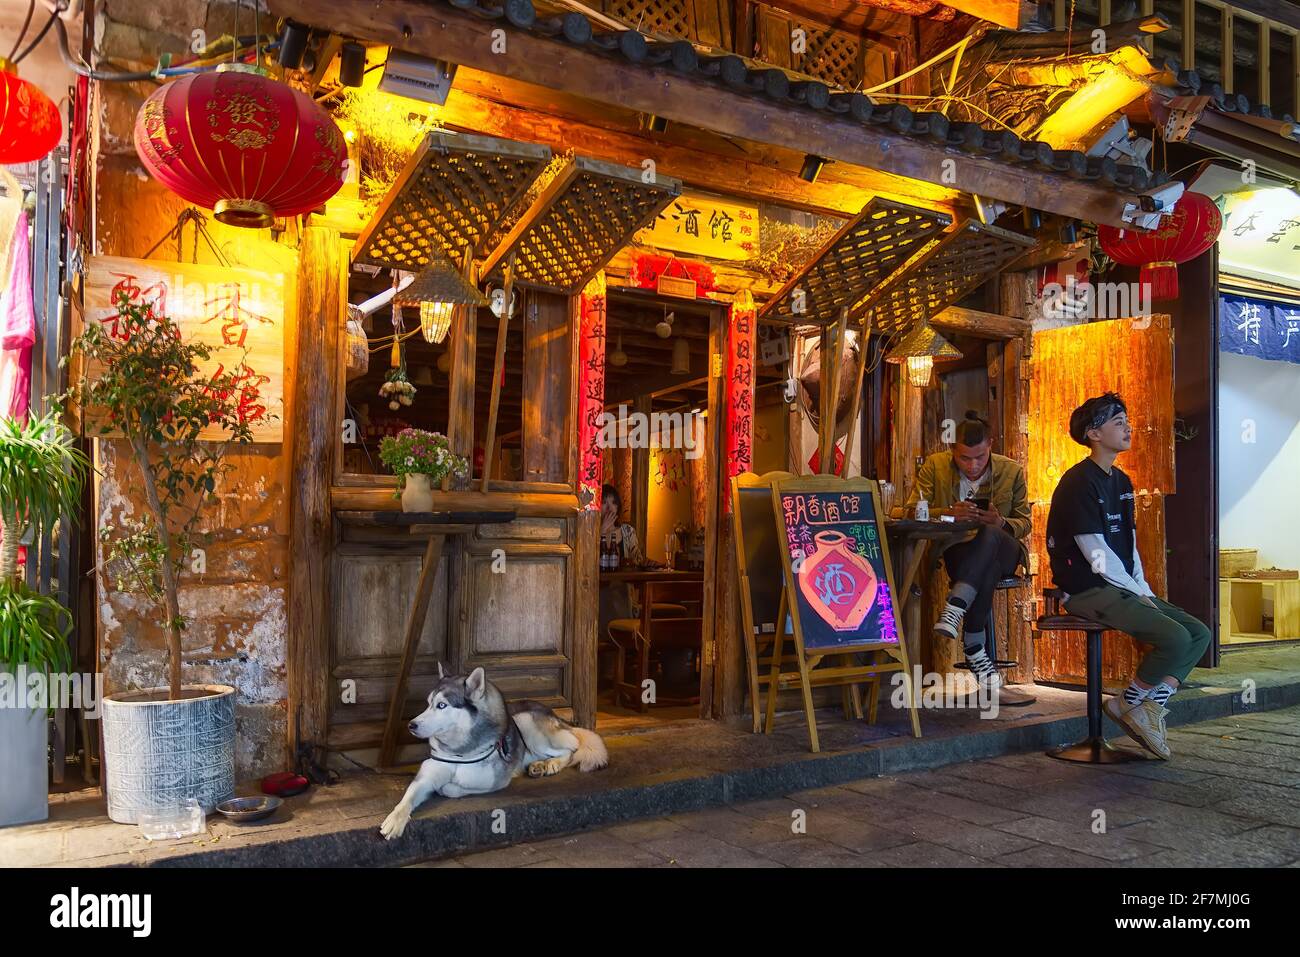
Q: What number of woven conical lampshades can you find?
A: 2